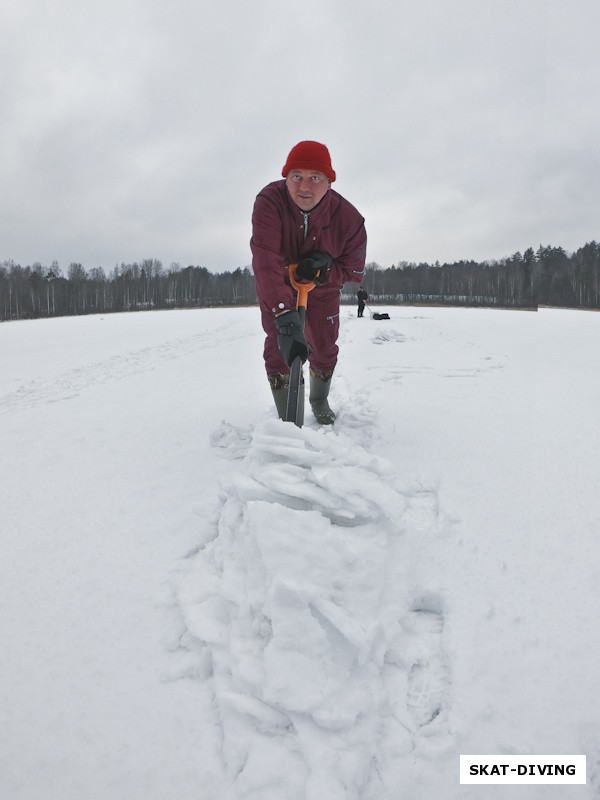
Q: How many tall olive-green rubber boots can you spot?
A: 2